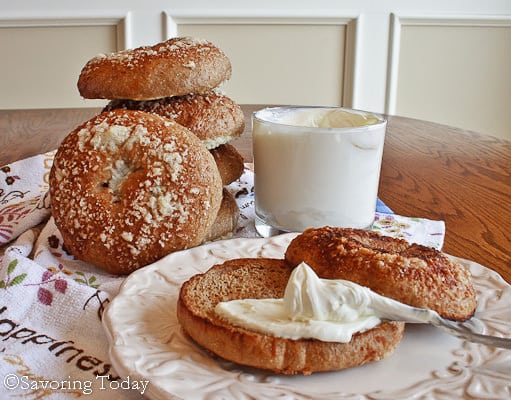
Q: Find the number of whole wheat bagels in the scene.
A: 6